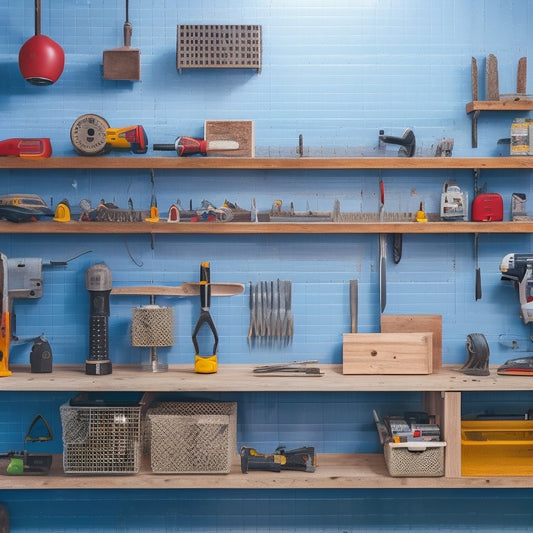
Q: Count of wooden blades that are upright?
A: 3